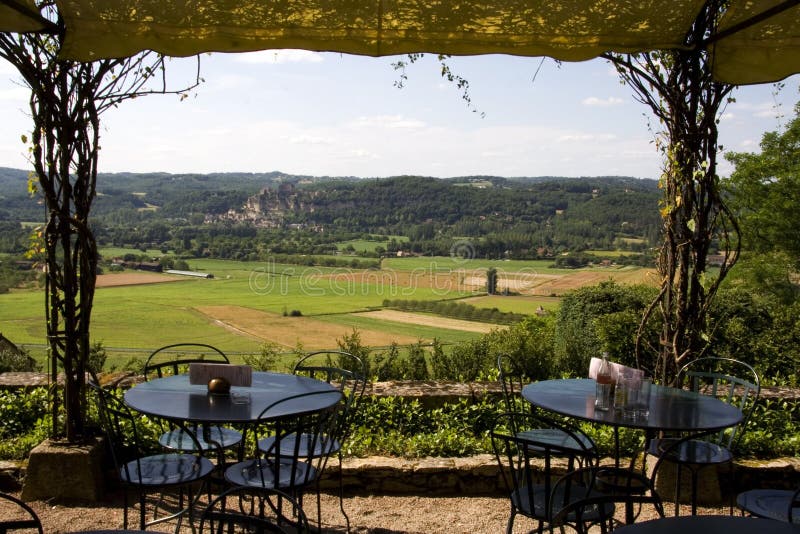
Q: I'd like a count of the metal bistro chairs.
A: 11